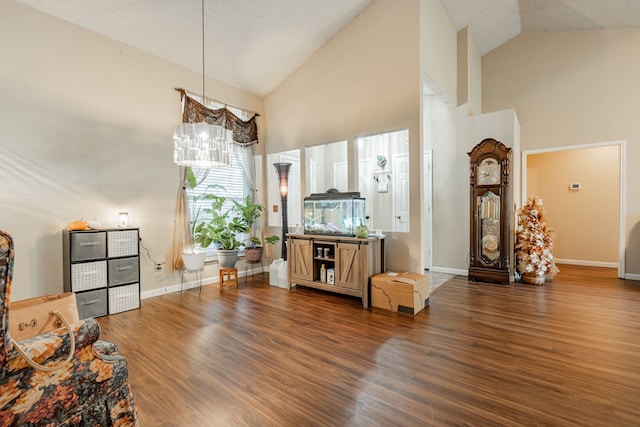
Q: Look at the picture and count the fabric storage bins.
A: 6